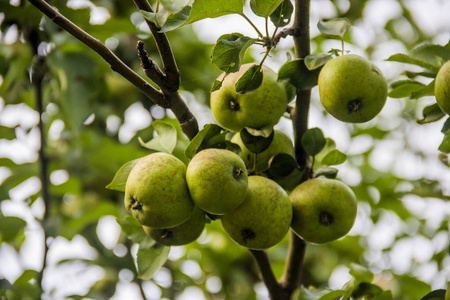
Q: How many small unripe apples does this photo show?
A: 9